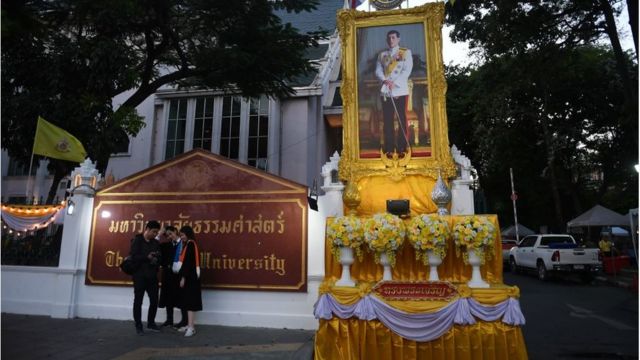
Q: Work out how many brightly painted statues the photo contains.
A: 0